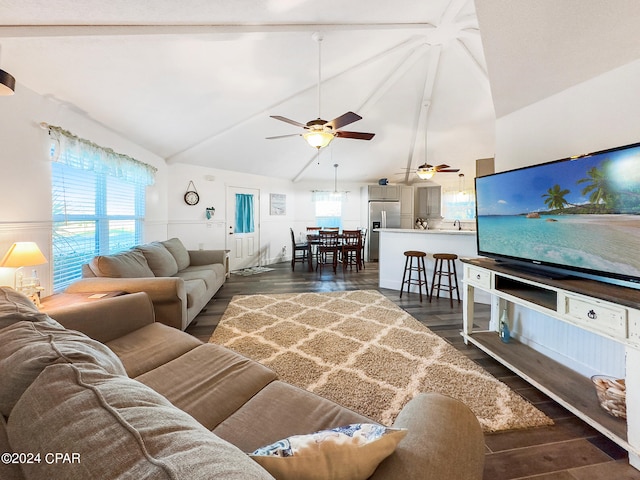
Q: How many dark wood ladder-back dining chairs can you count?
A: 6